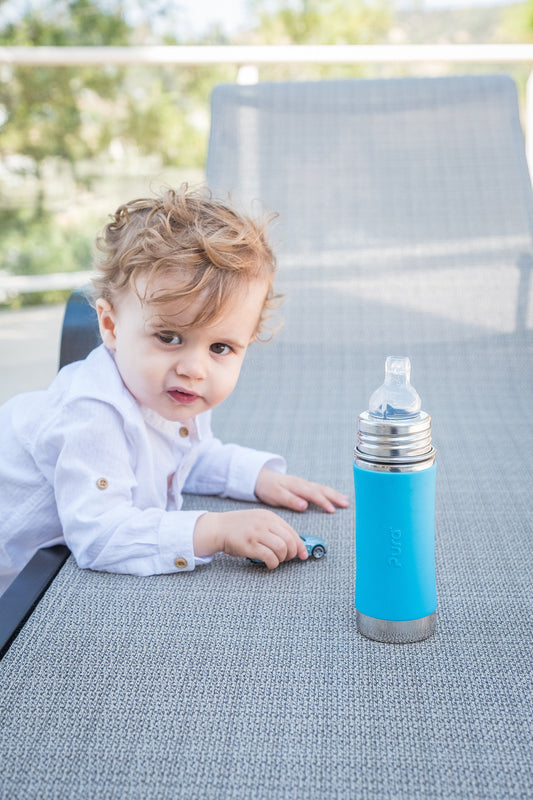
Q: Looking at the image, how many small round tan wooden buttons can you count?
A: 3